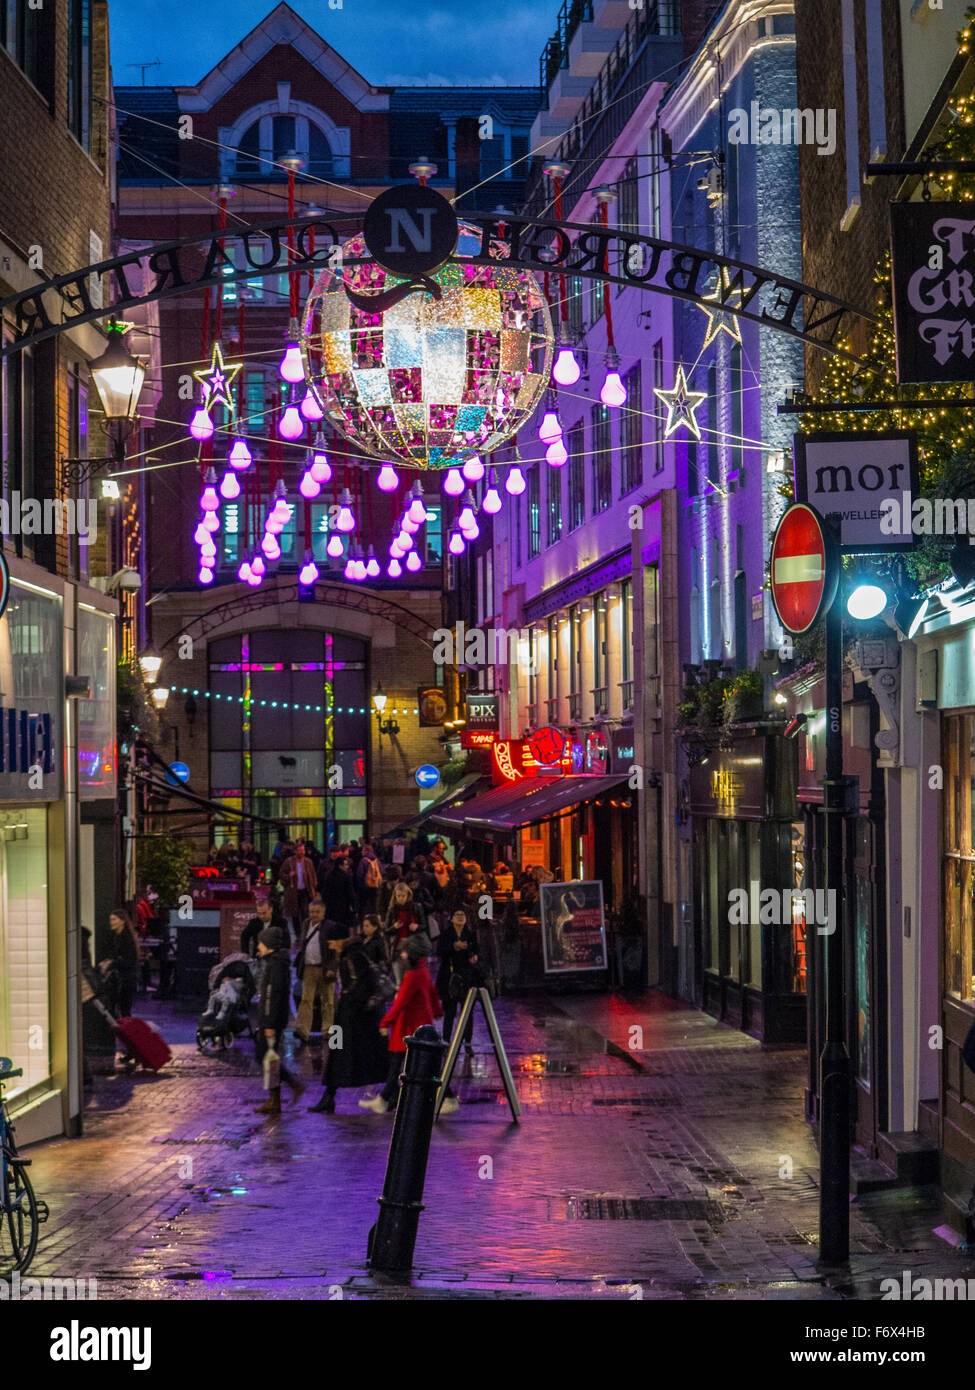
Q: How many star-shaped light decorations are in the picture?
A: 3